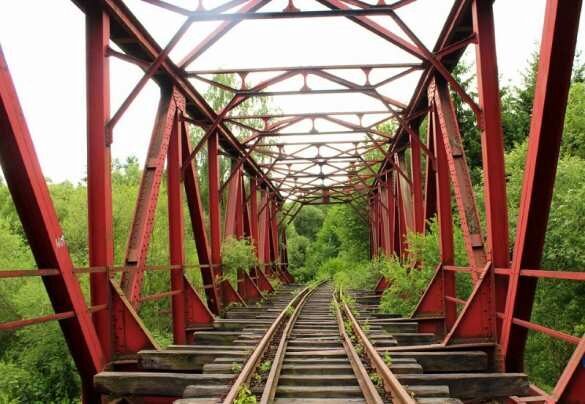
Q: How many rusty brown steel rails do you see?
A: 4